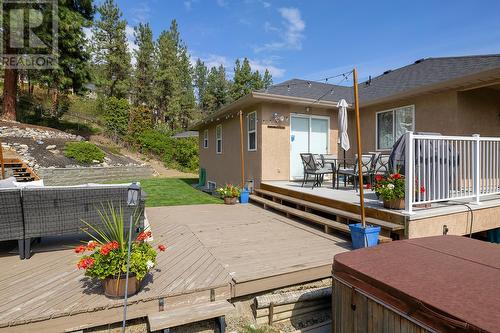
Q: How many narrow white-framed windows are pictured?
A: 3